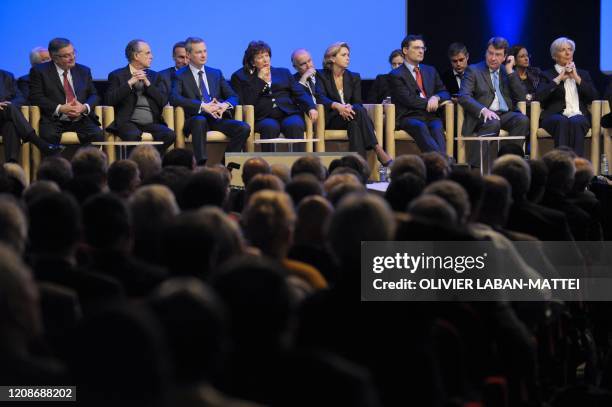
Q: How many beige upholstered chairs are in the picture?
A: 10